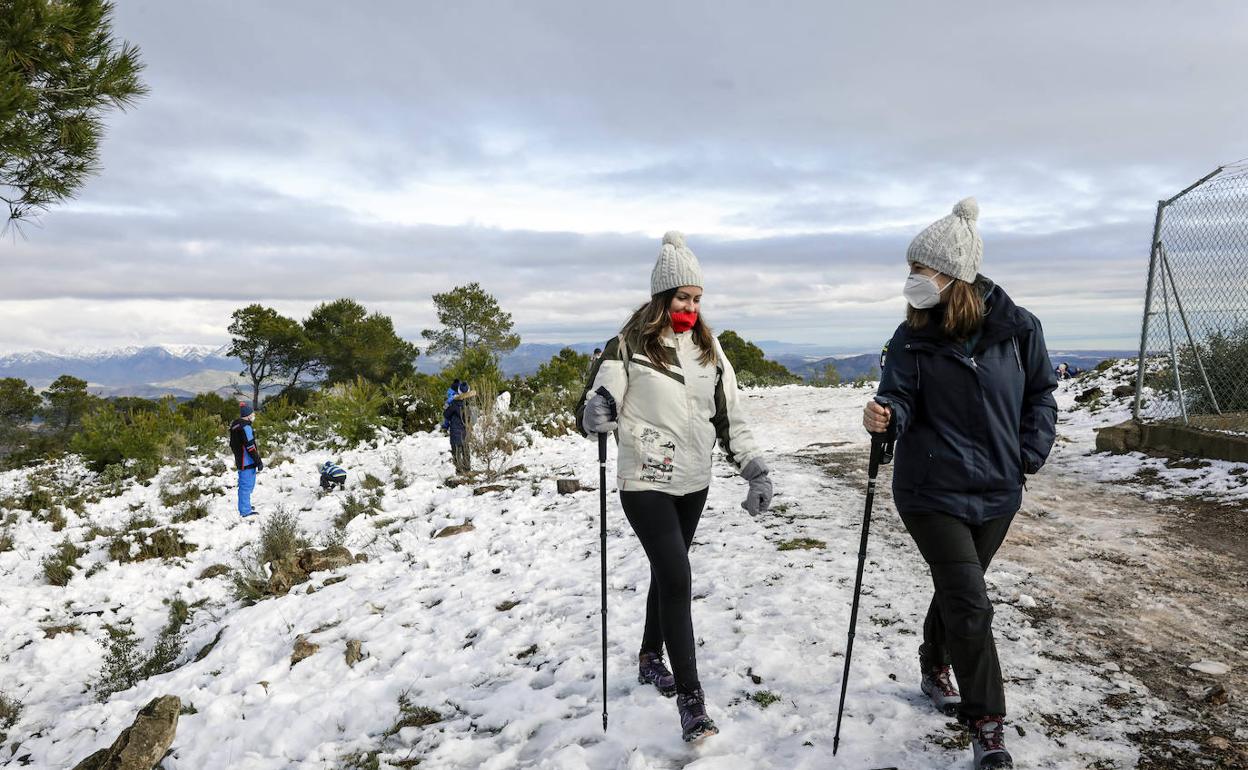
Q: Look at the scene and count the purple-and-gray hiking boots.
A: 2